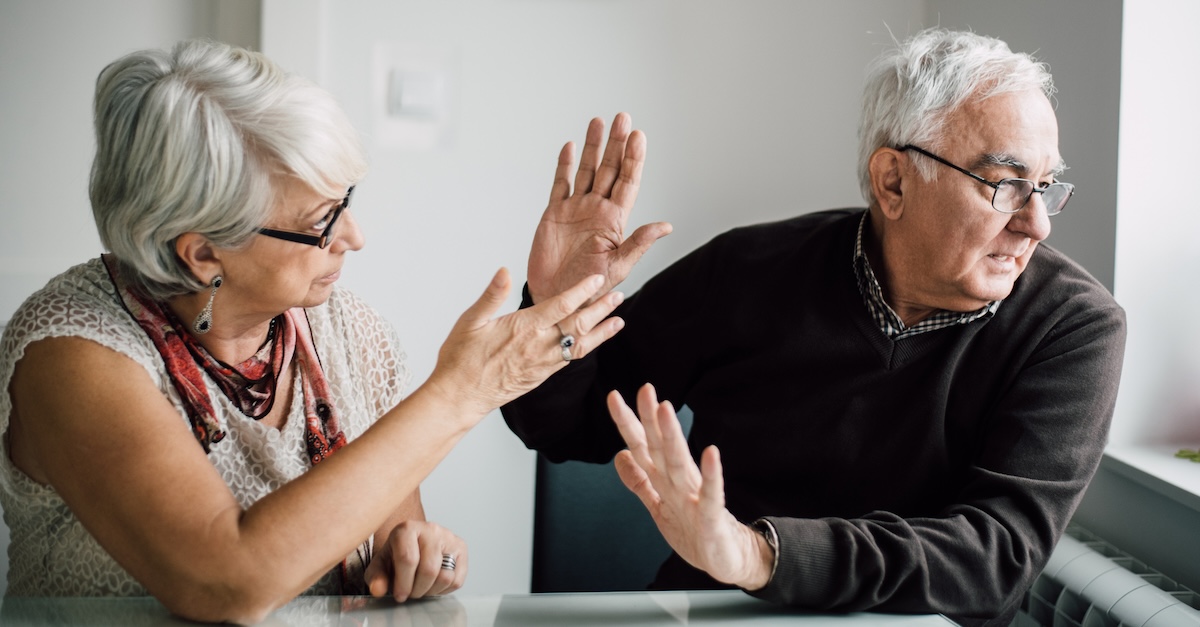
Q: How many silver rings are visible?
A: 2